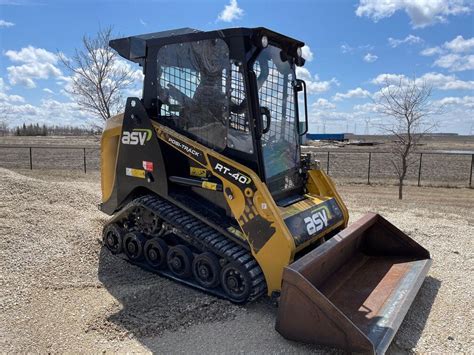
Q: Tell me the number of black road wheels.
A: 6